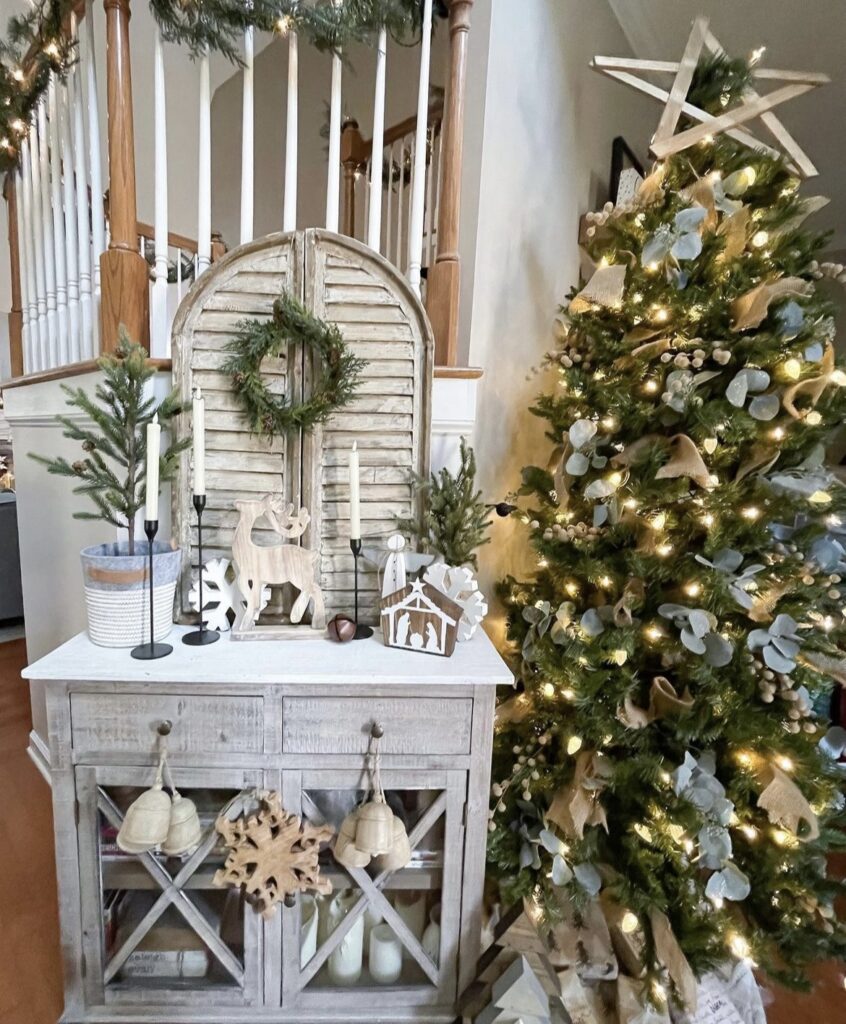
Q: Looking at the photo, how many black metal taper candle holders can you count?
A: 3